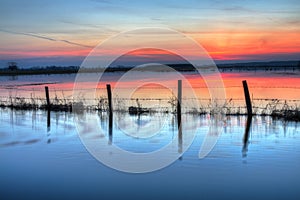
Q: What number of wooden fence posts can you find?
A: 4